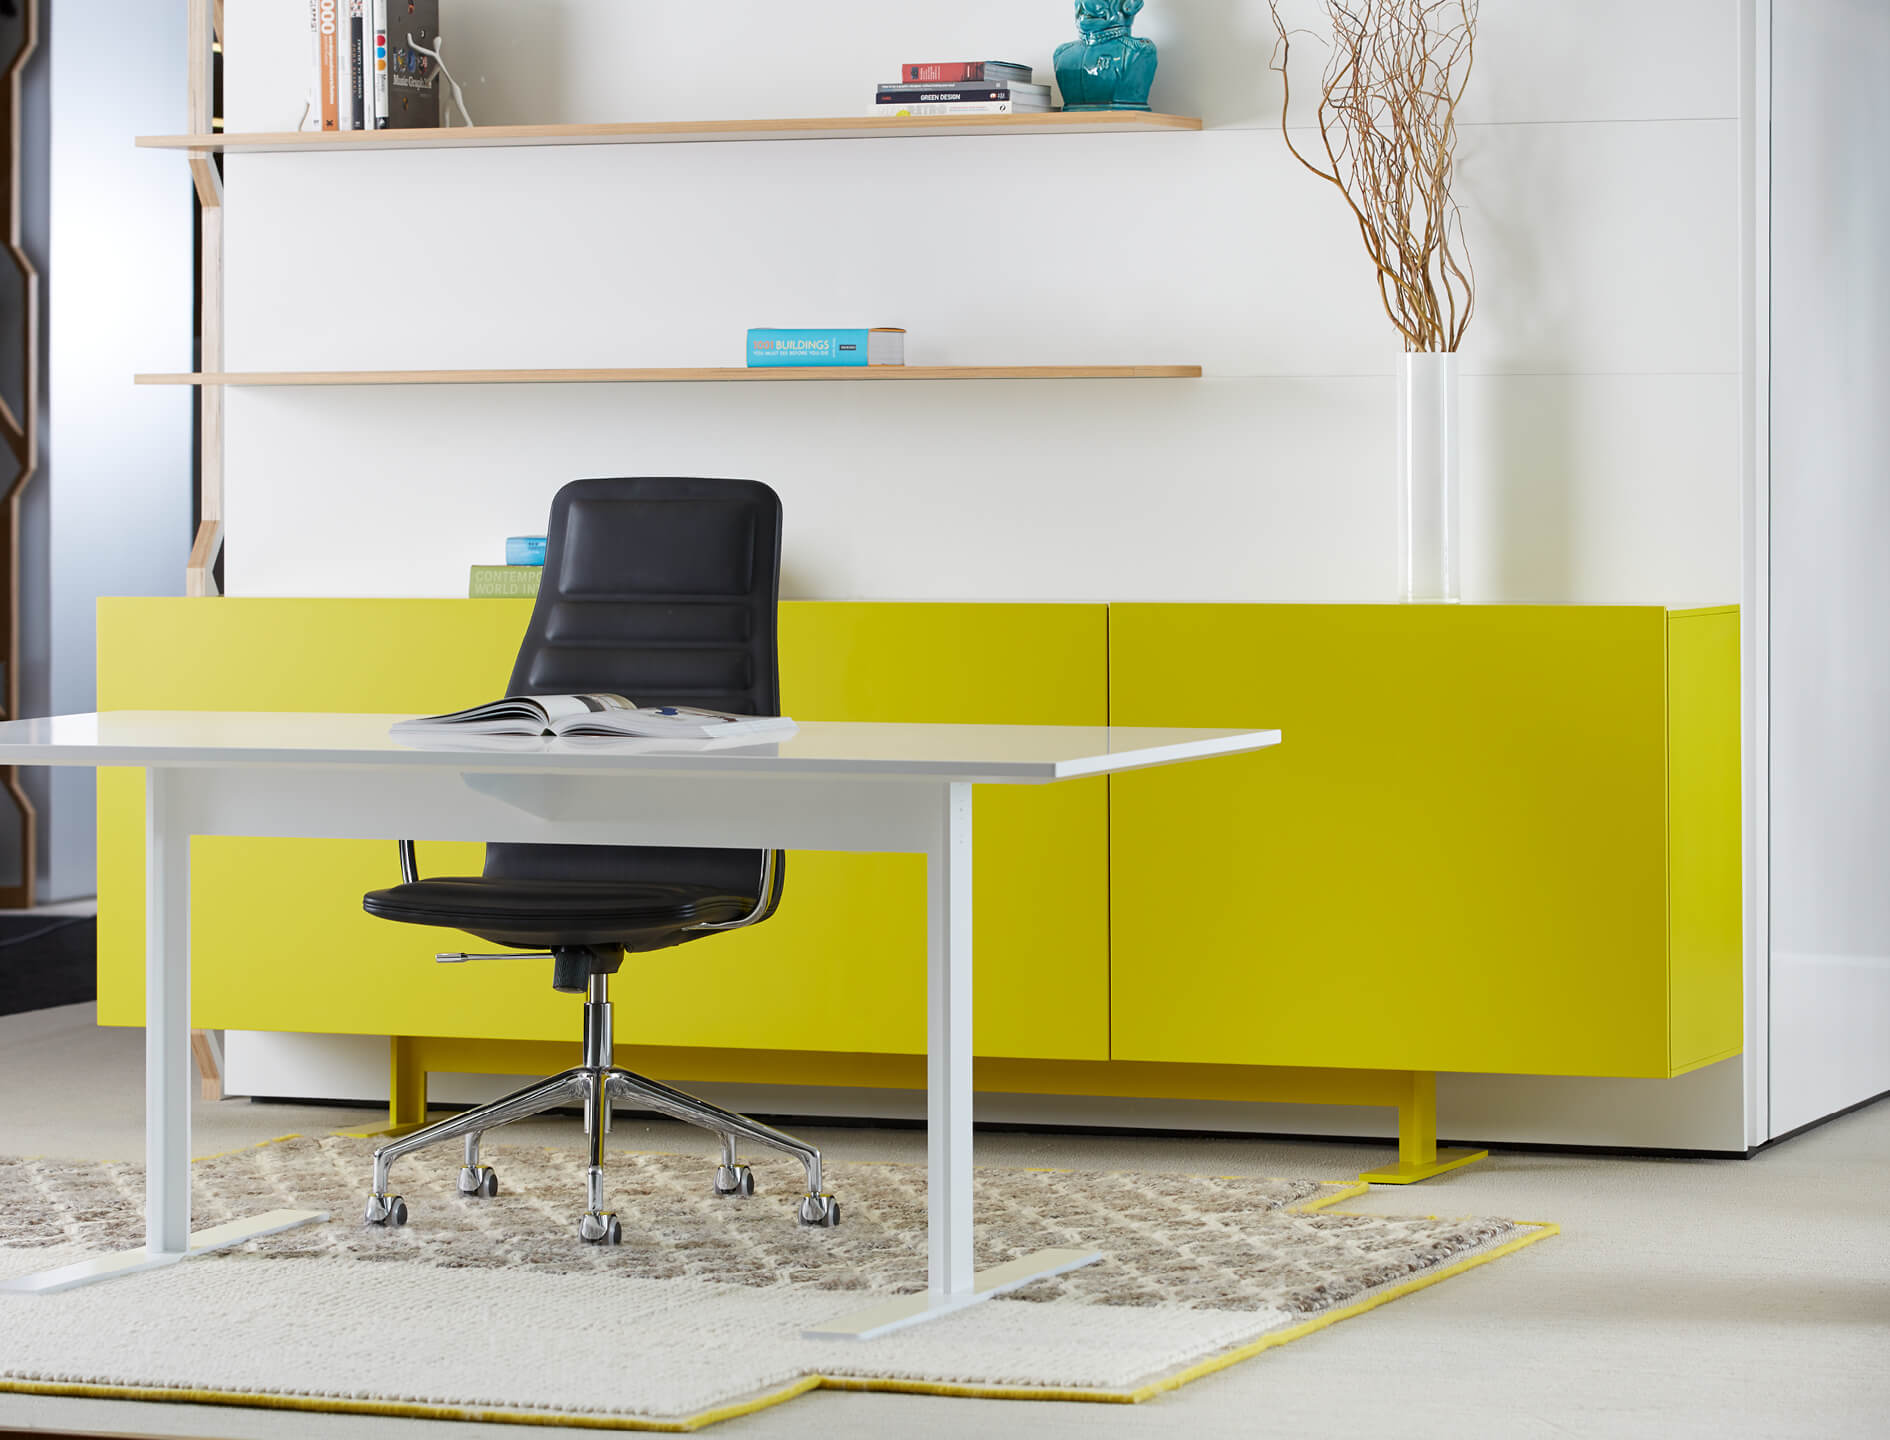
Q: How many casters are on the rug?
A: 5